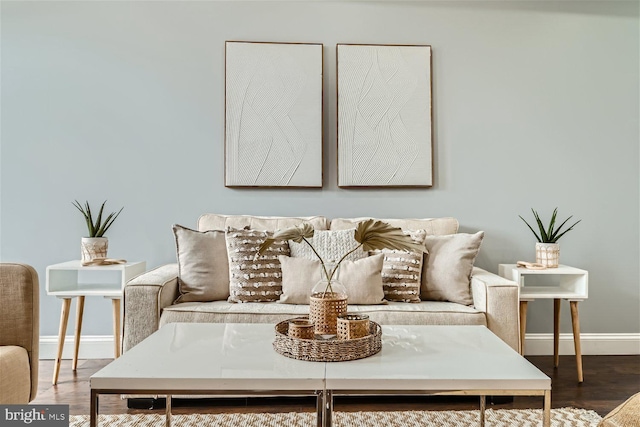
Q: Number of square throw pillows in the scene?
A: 5